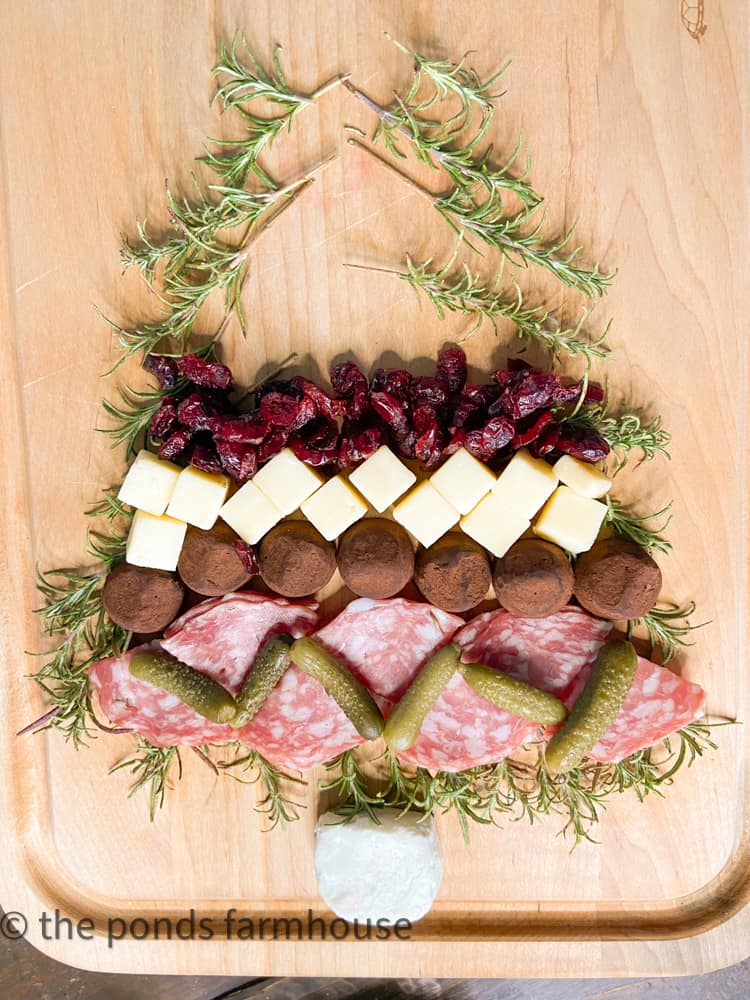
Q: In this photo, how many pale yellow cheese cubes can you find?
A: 13